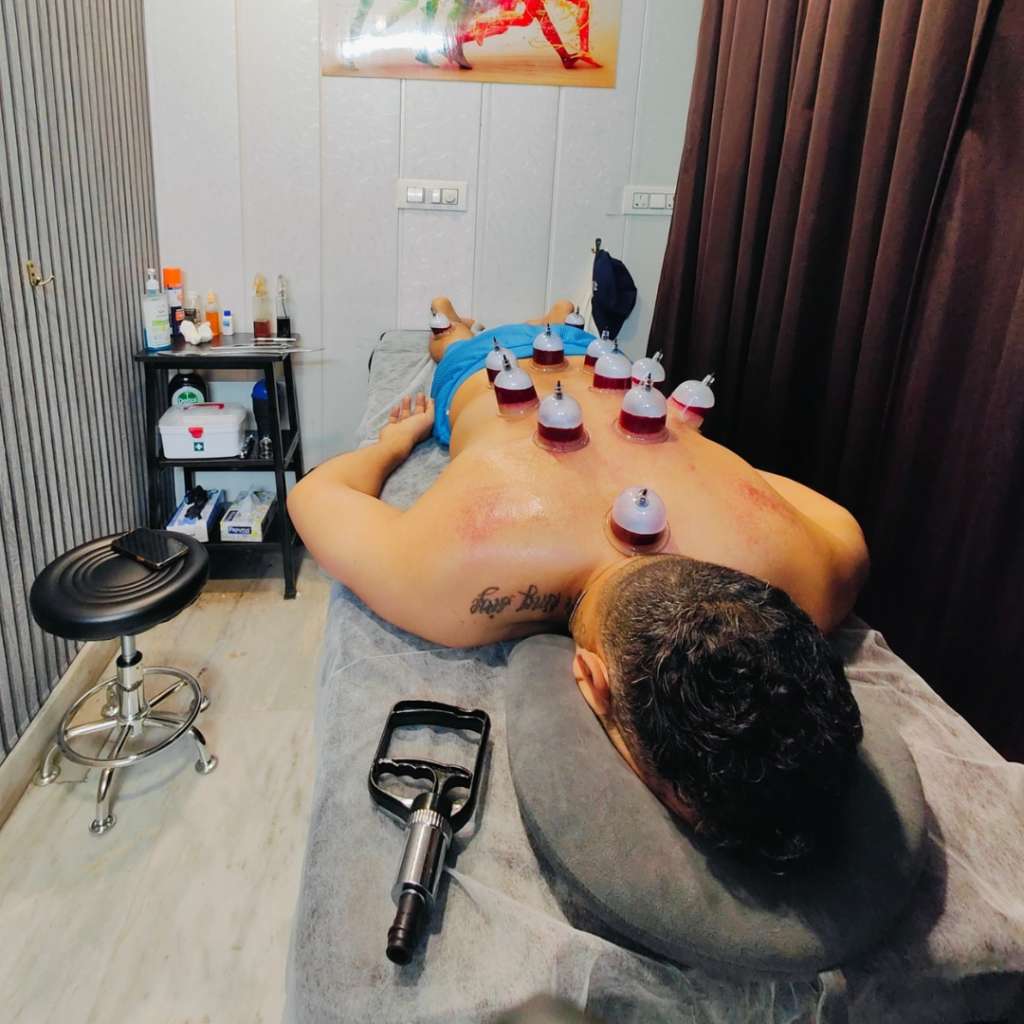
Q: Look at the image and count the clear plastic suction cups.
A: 12